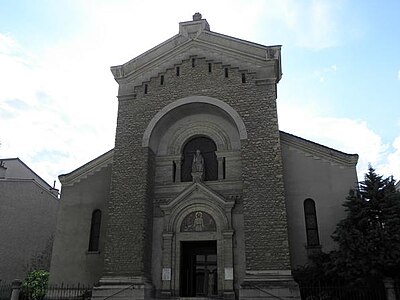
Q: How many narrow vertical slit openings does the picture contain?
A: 7